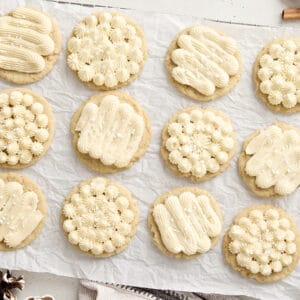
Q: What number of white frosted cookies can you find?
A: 12